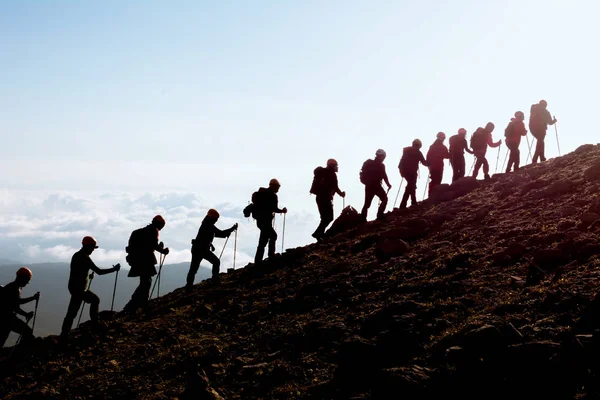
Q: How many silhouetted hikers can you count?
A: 13